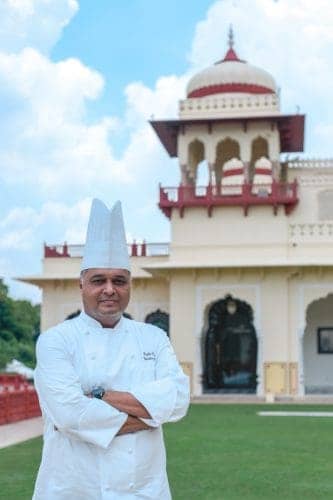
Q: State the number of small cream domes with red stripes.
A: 2